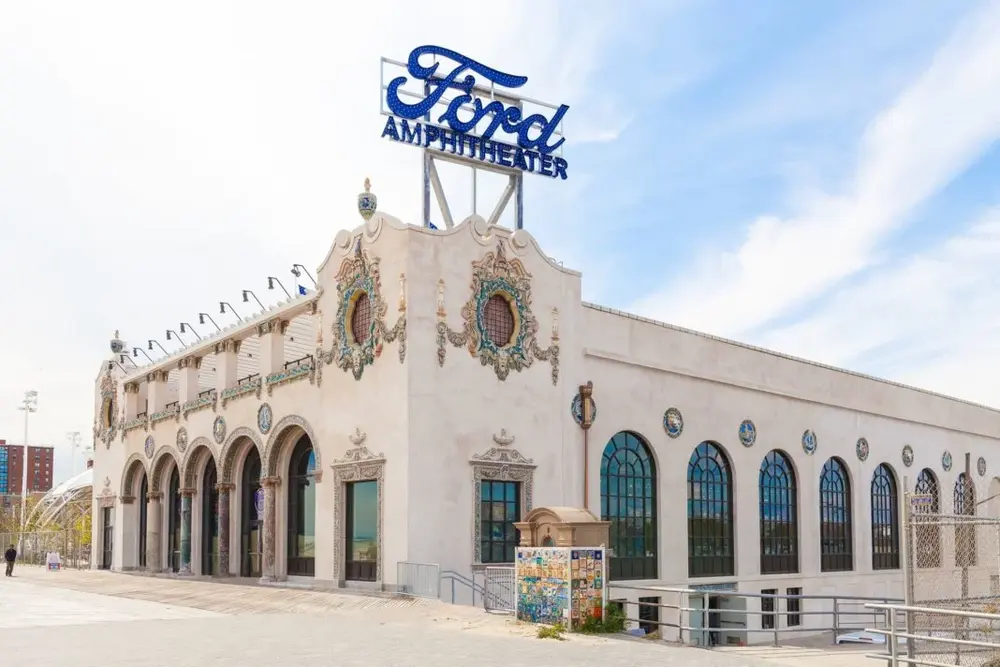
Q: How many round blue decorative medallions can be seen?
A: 12